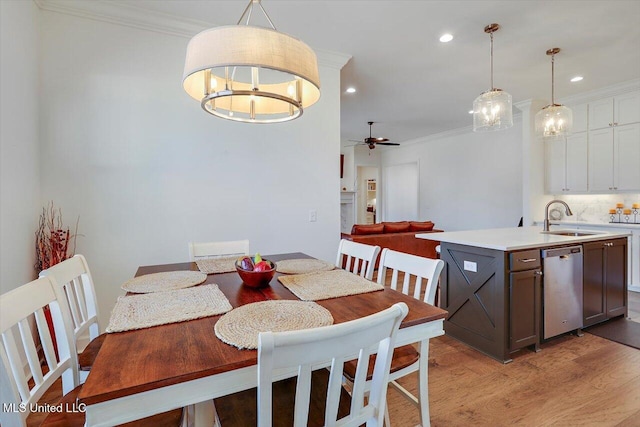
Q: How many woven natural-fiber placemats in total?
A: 6